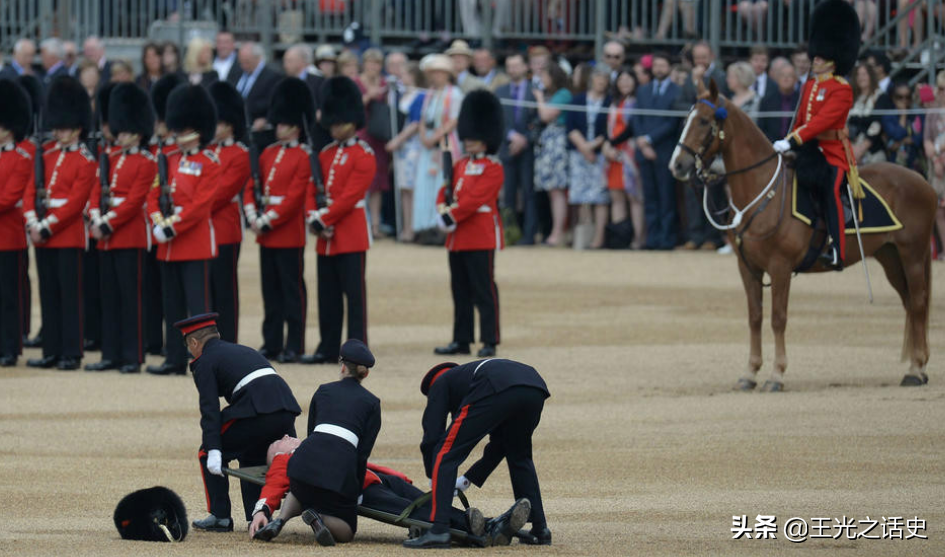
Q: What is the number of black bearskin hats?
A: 13